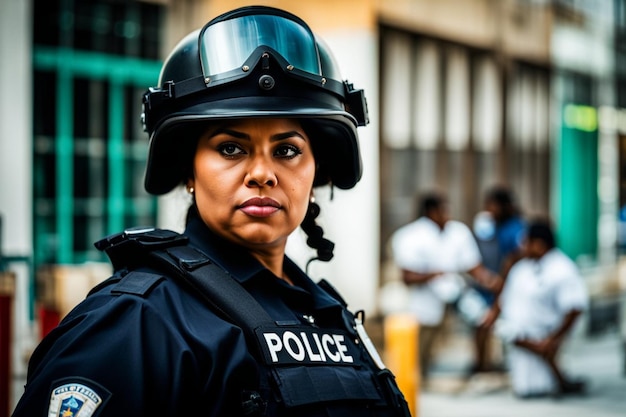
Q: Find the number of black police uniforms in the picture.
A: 1